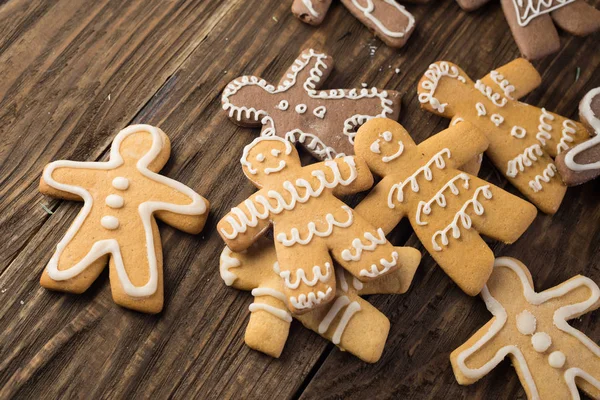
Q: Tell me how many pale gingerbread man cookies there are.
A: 6